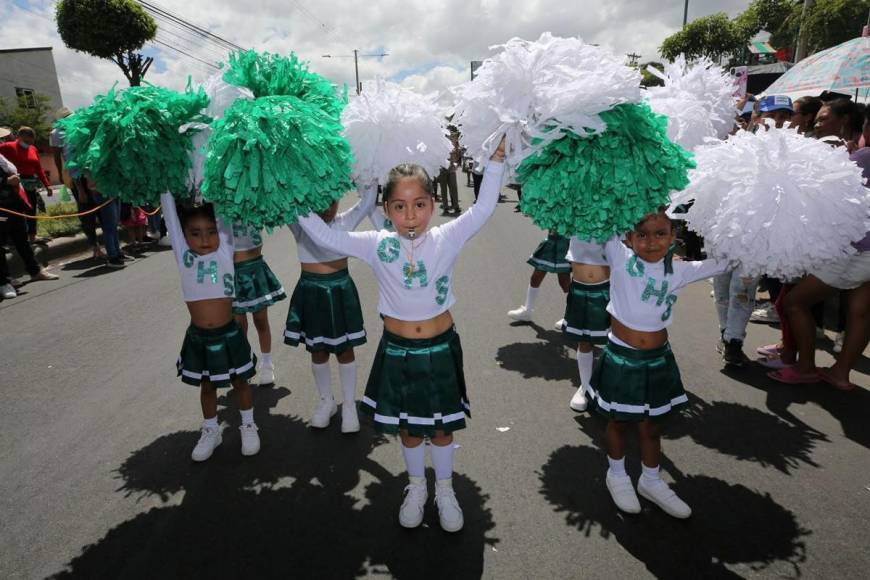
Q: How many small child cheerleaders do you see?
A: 7